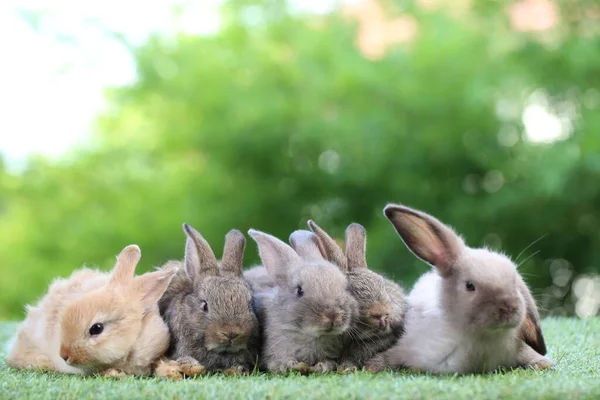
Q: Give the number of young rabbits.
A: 5